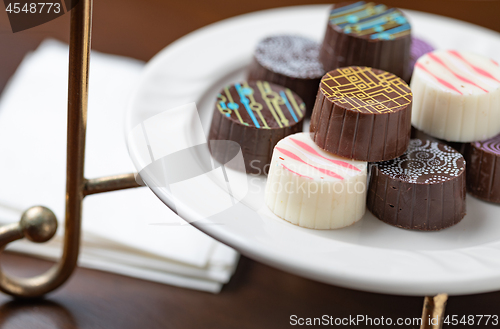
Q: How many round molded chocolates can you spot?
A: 9